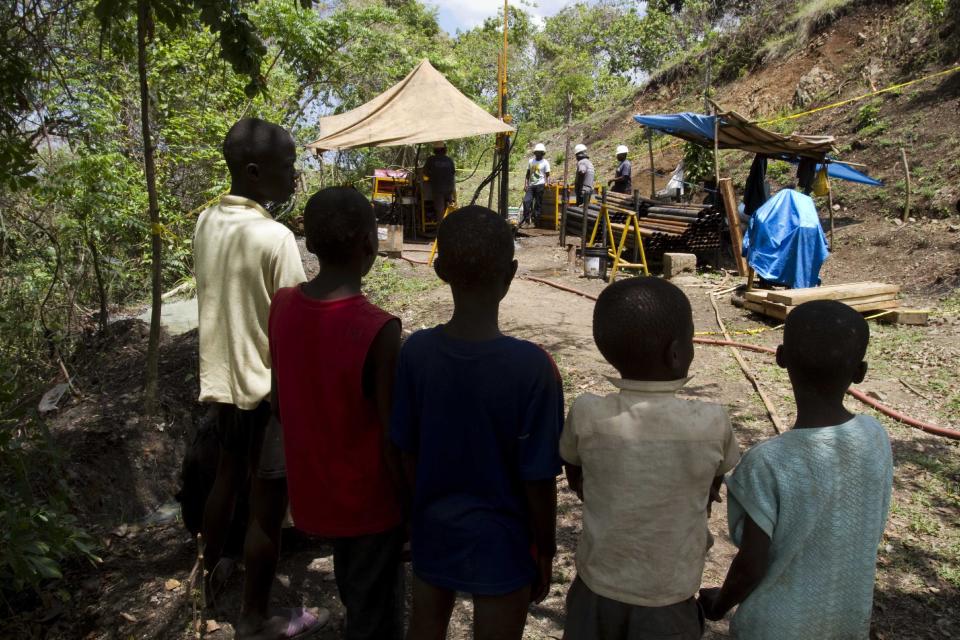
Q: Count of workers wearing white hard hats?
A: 3